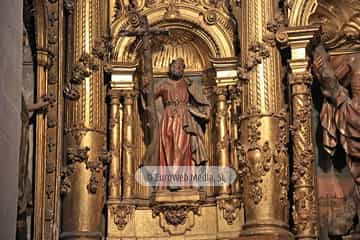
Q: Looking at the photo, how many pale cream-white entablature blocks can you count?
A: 3